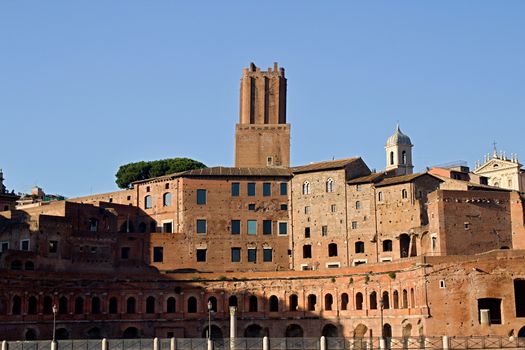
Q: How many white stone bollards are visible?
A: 10